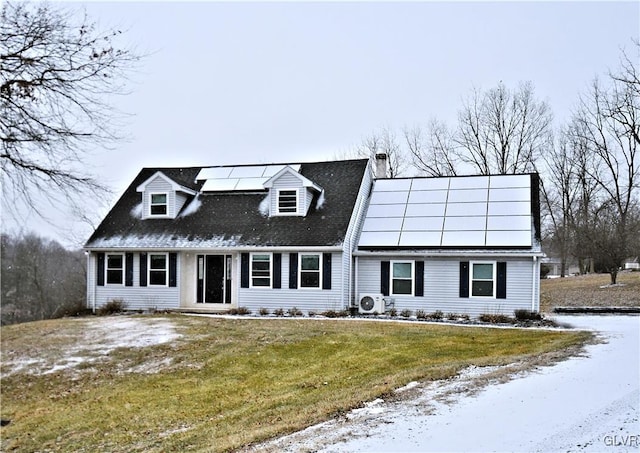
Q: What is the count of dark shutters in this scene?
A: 12